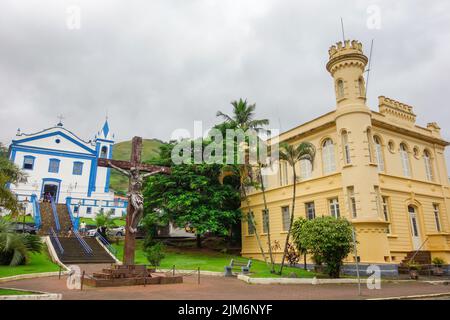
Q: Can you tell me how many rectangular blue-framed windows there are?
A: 3